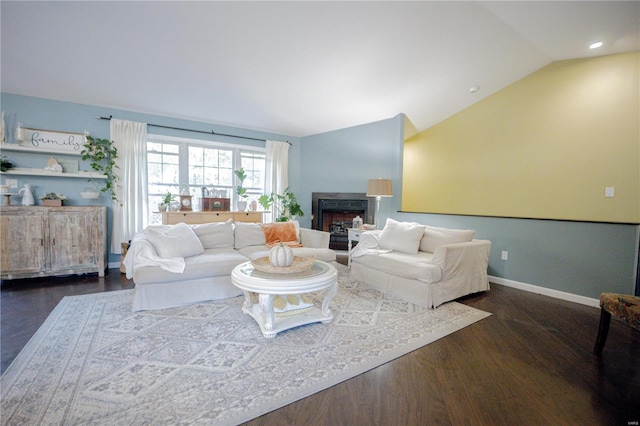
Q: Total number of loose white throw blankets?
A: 2